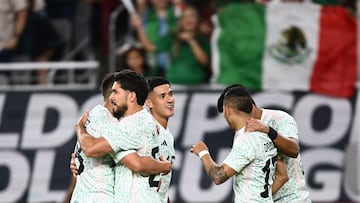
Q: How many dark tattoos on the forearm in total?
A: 1